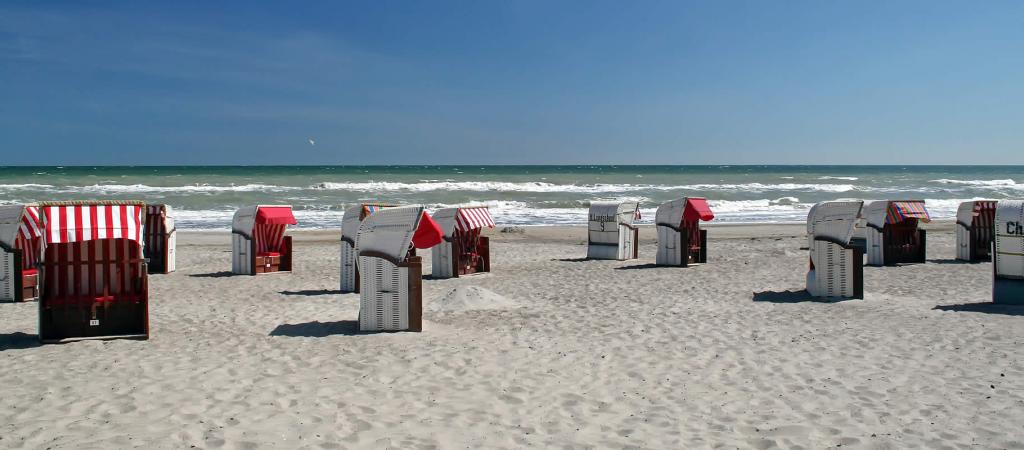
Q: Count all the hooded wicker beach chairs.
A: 13